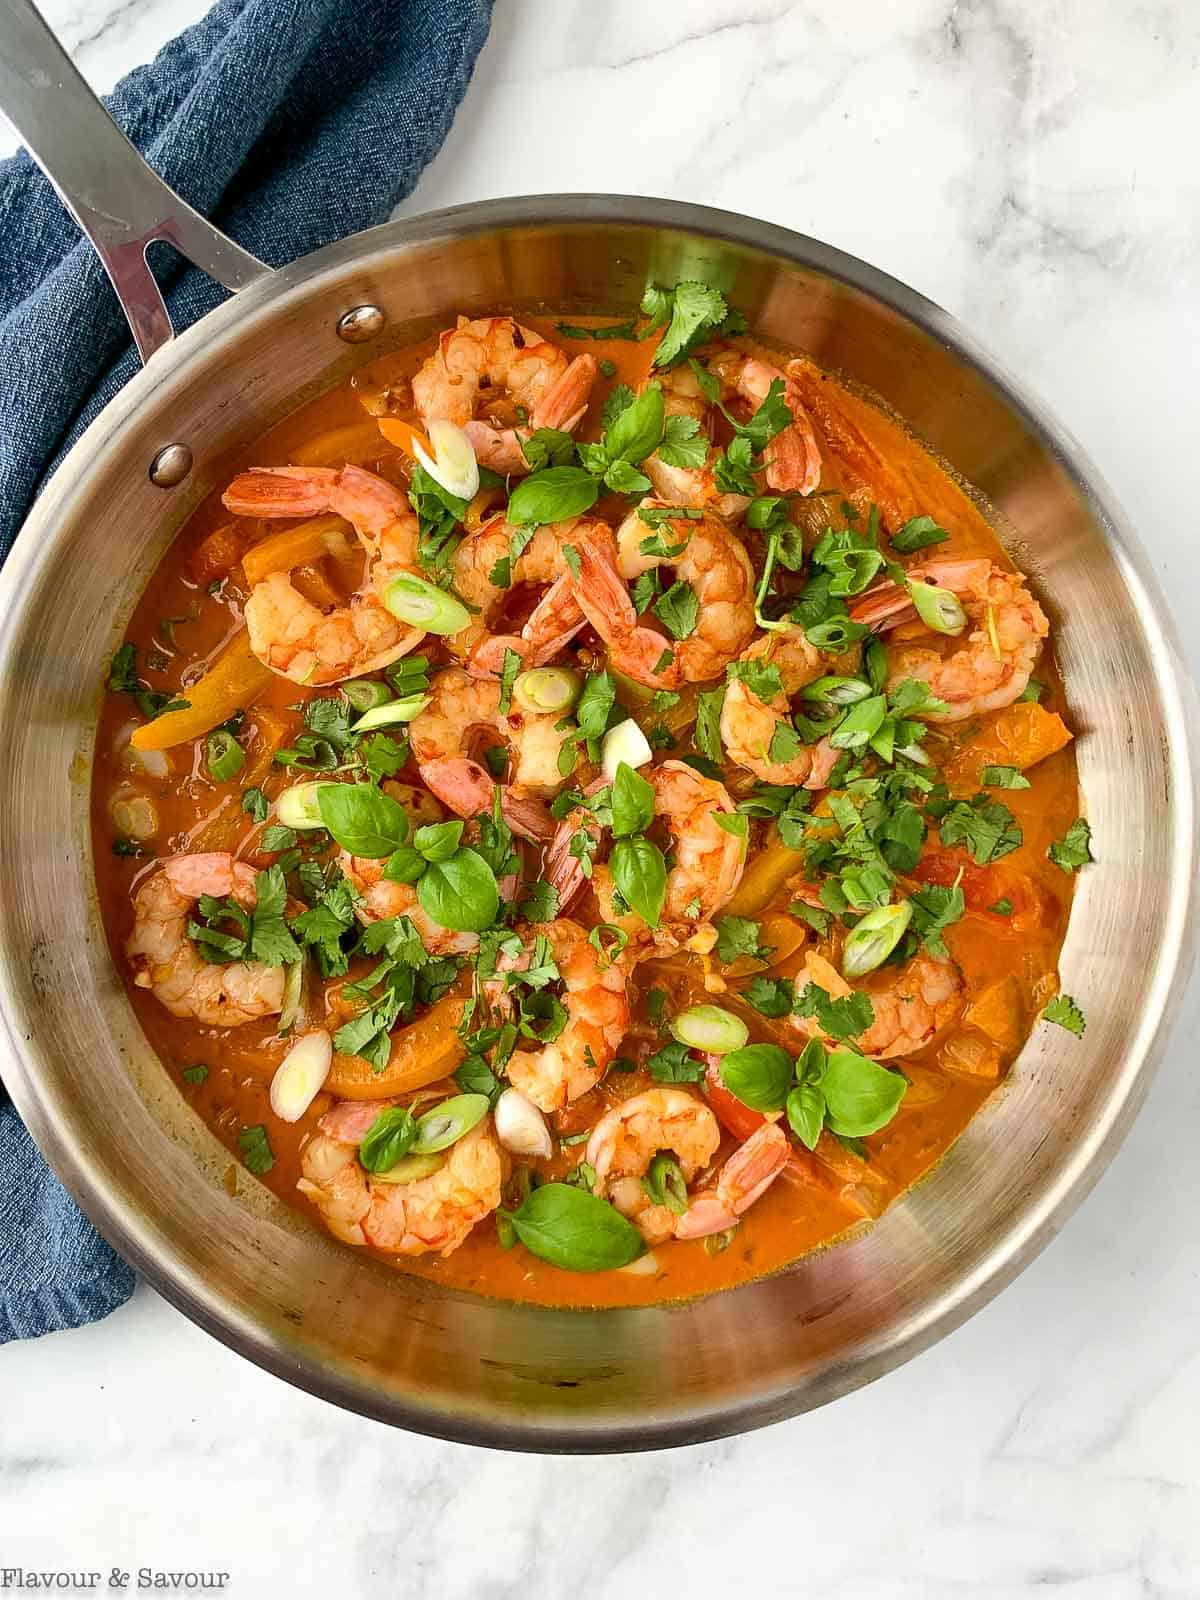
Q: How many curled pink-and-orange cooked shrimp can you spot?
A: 15